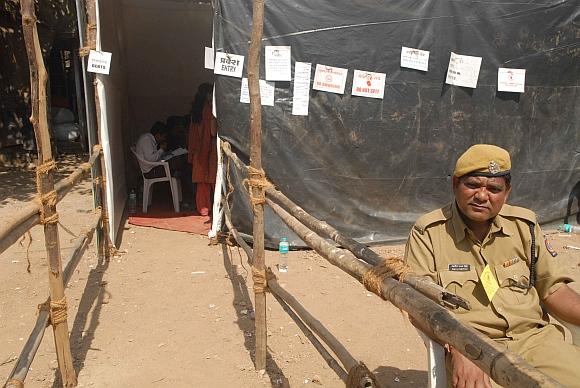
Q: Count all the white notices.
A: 11